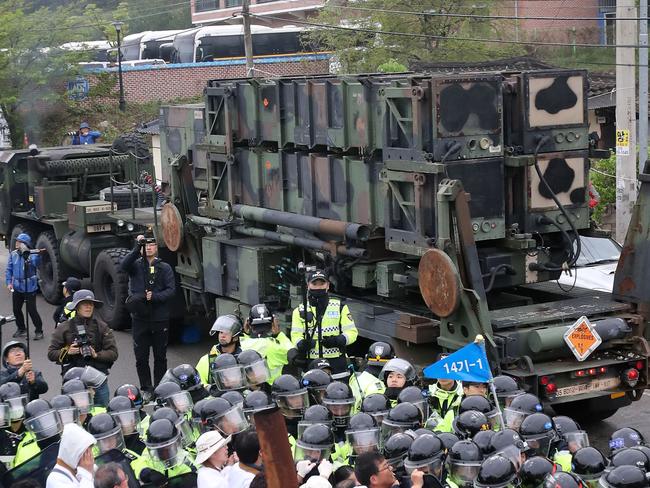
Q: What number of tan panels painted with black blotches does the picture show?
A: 2